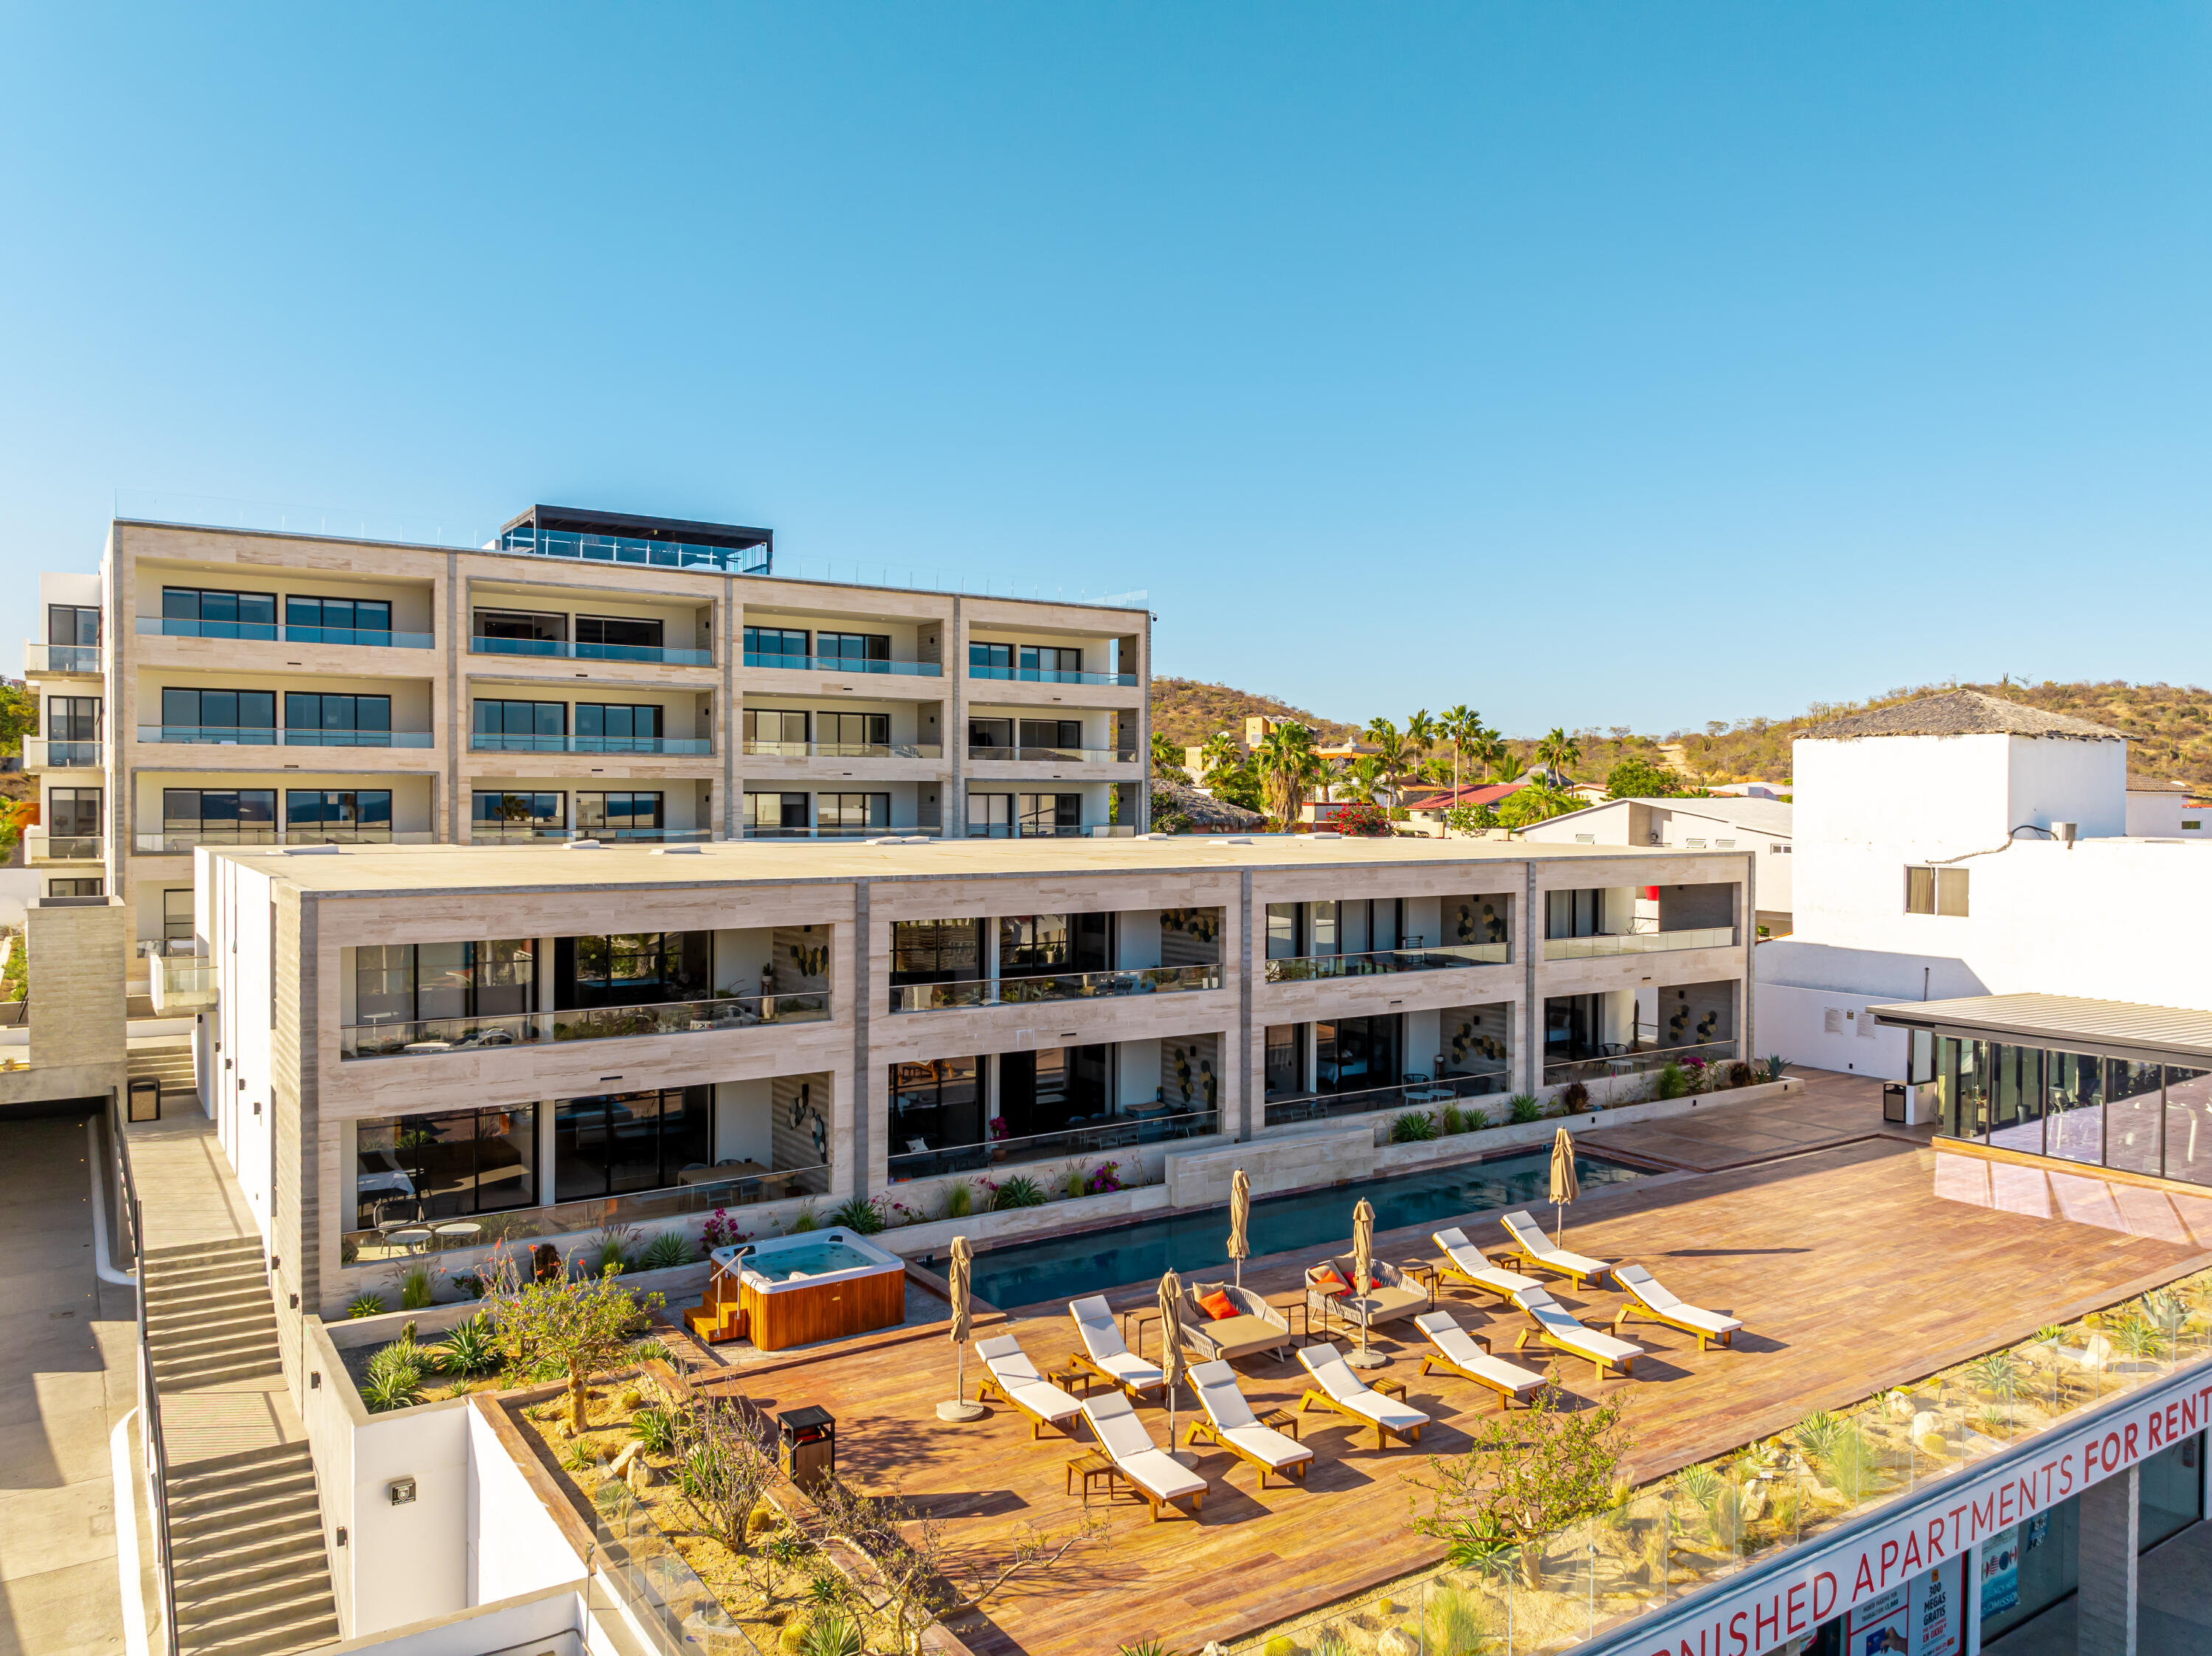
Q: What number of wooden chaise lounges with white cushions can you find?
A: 10